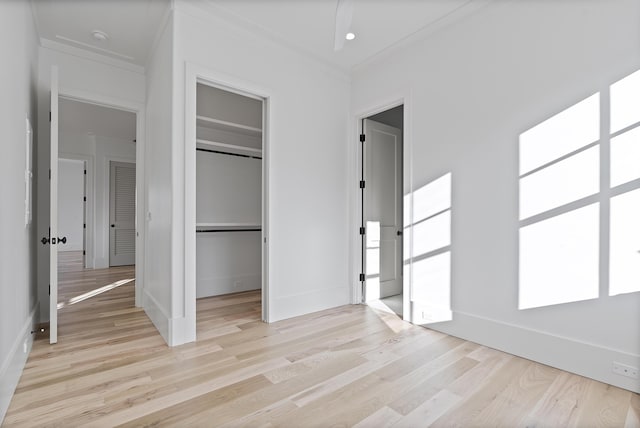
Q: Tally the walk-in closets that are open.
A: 1